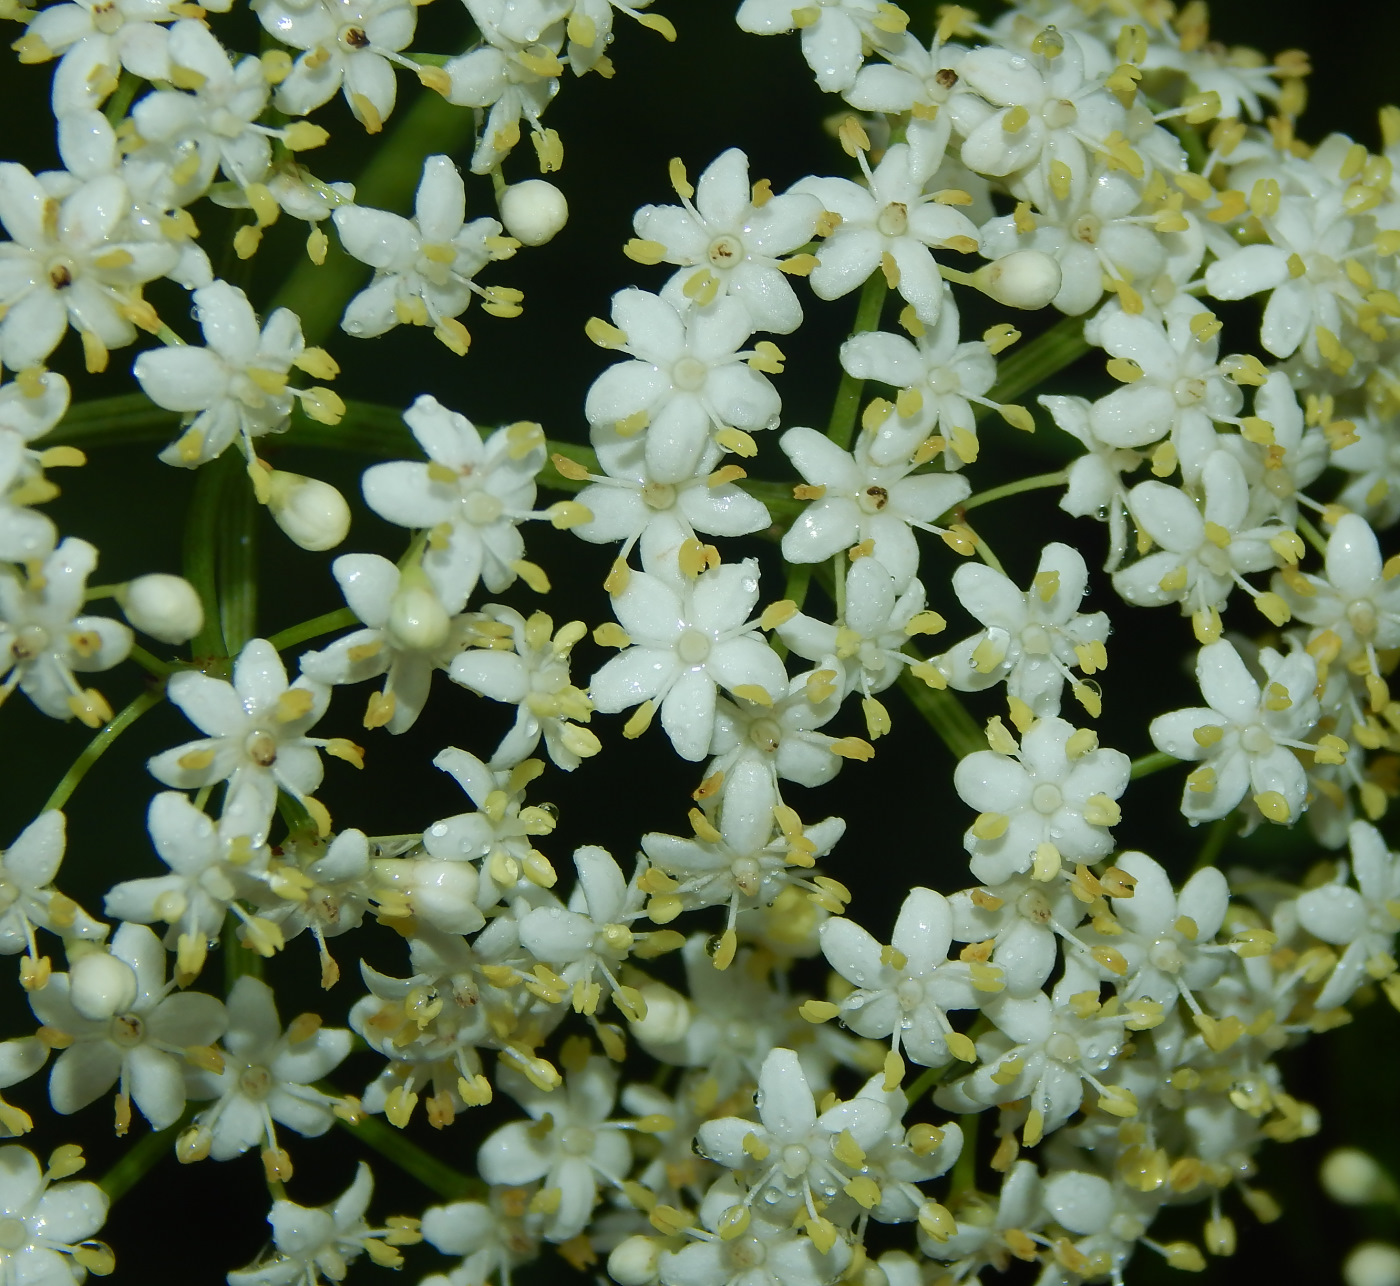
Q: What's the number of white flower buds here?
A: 11